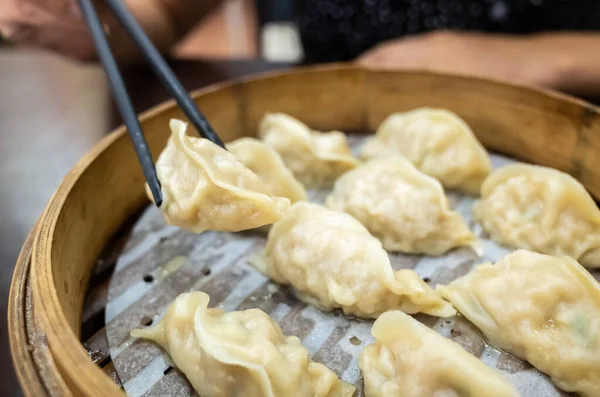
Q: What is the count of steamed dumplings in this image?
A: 10